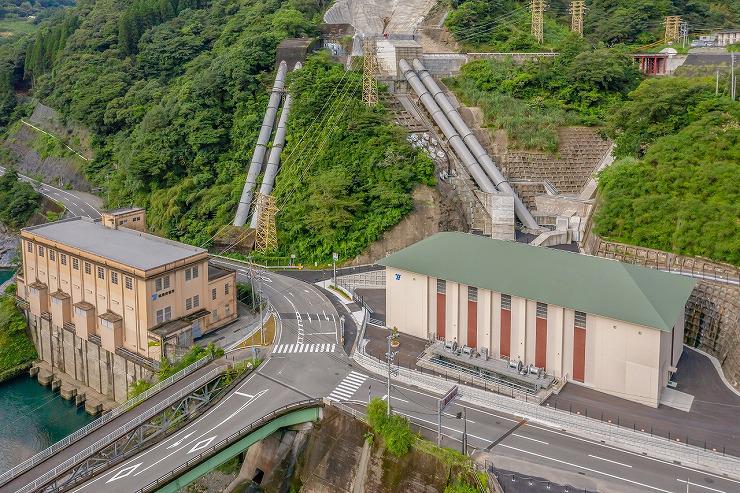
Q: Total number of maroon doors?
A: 5